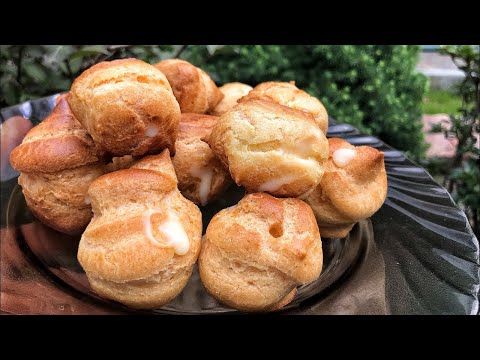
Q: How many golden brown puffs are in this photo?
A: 10